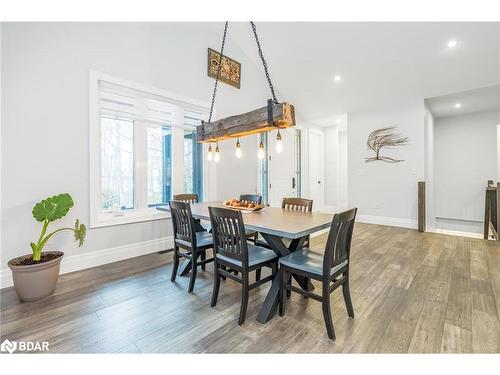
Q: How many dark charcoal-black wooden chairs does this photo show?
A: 6